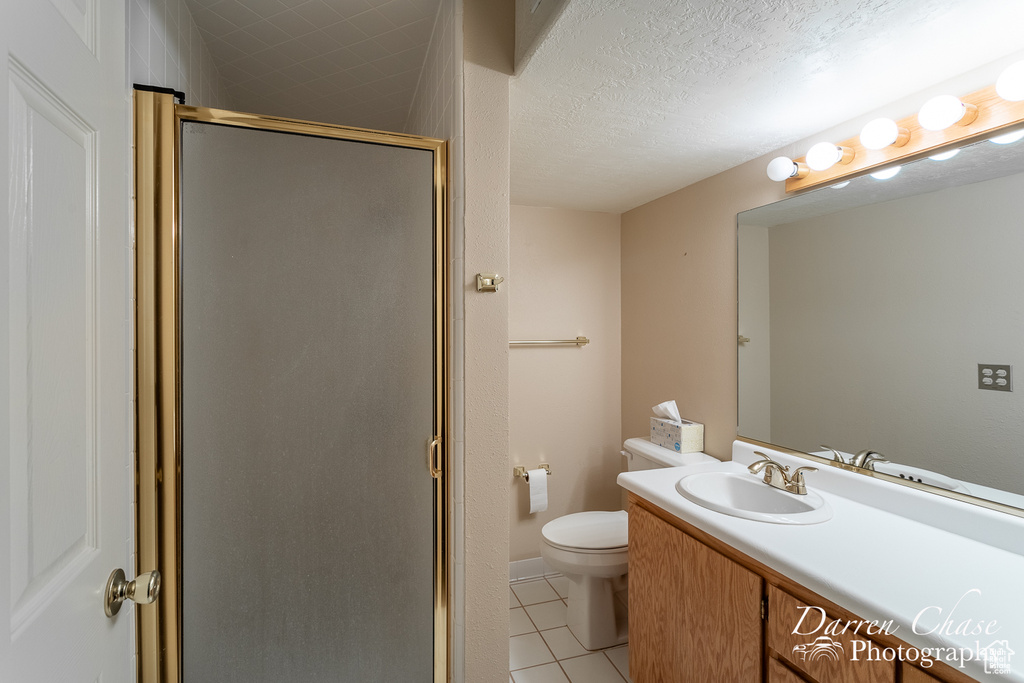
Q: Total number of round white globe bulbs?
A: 5